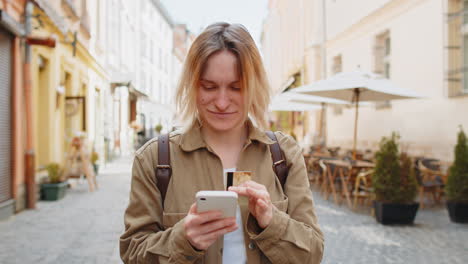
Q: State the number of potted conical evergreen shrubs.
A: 2